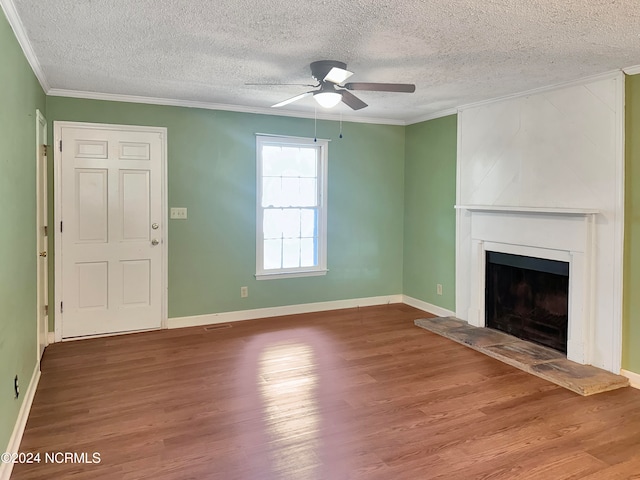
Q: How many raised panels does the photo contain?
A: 6